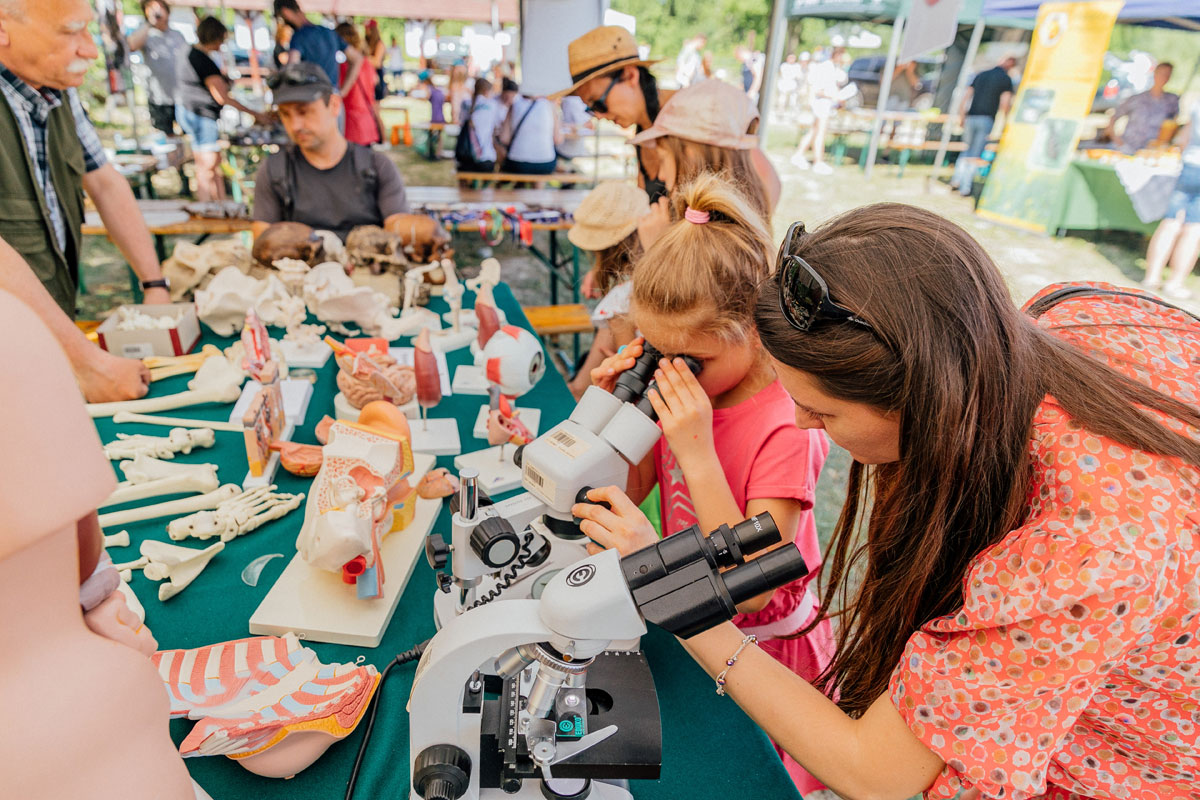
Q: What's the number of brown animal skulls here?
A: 3